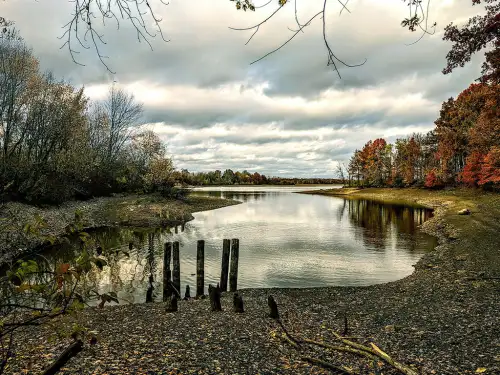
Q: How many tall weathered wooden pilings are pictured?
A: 5